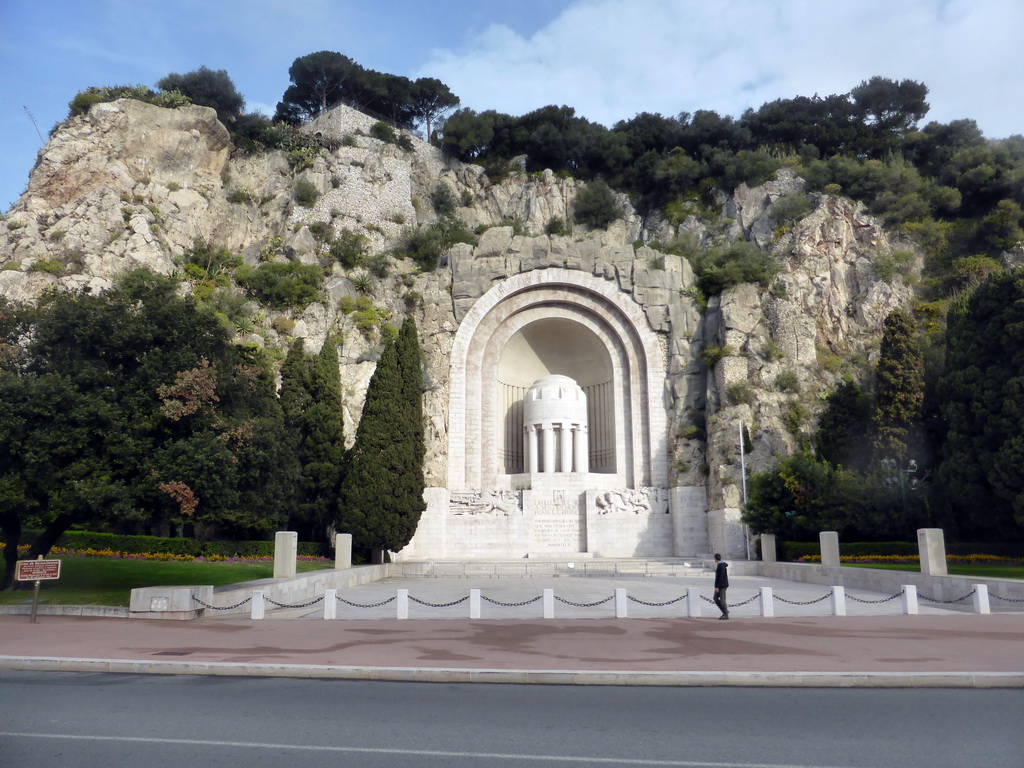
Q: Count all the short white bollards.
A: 11